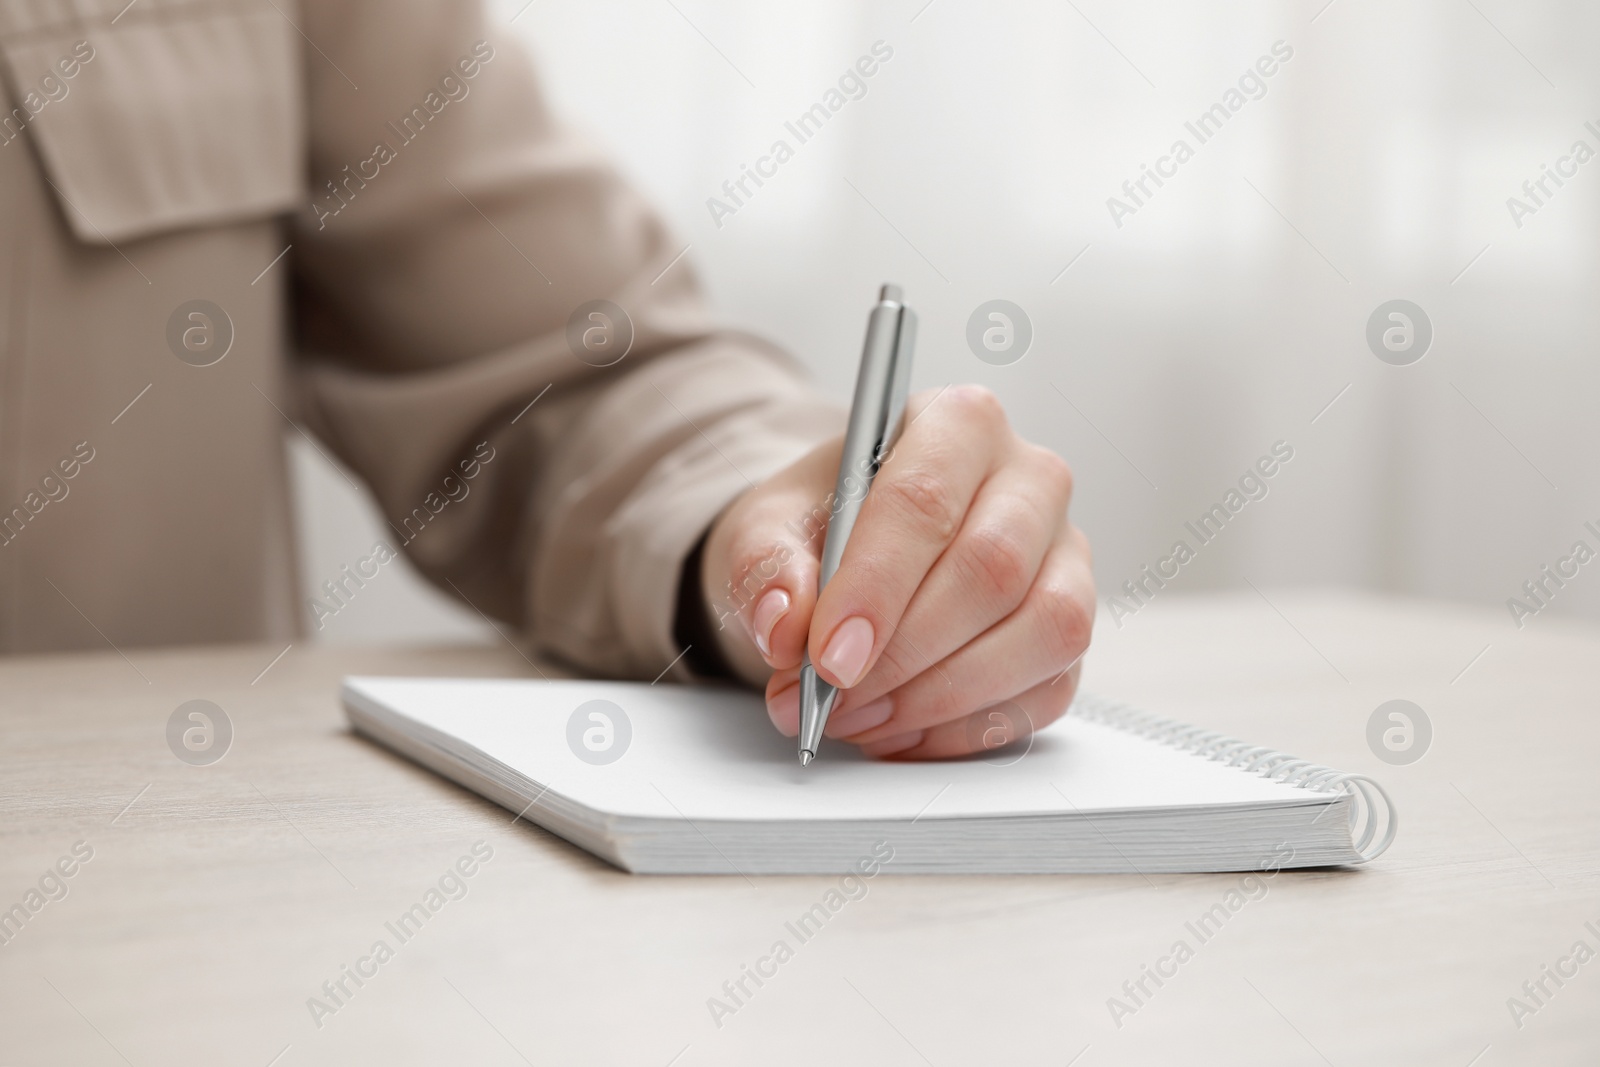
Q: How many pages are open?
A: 1